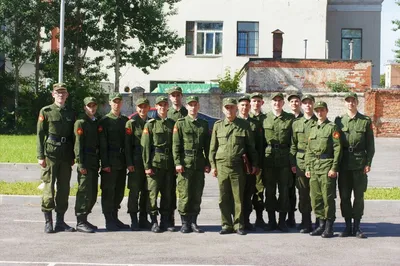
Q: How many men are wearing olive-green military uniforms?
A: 15